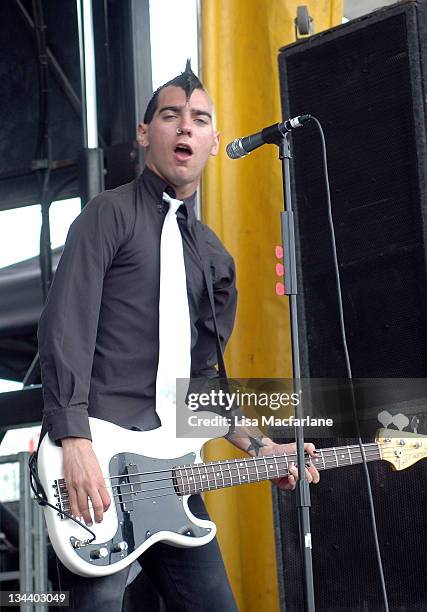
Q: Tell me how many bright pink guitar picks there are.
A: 3